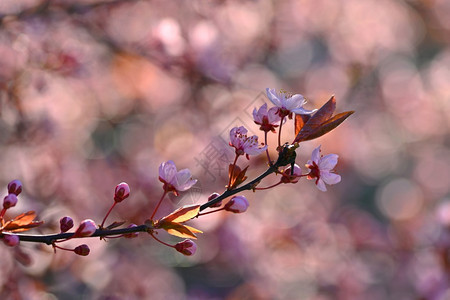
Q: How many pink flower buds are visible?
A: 12